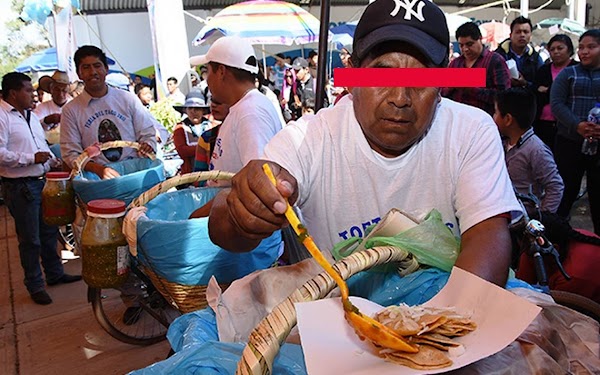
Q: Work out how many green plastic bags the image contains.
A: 1